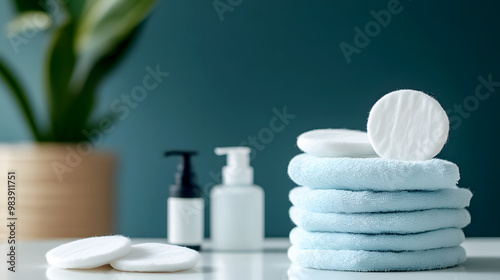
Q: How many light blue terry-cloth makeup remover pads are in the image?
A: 5